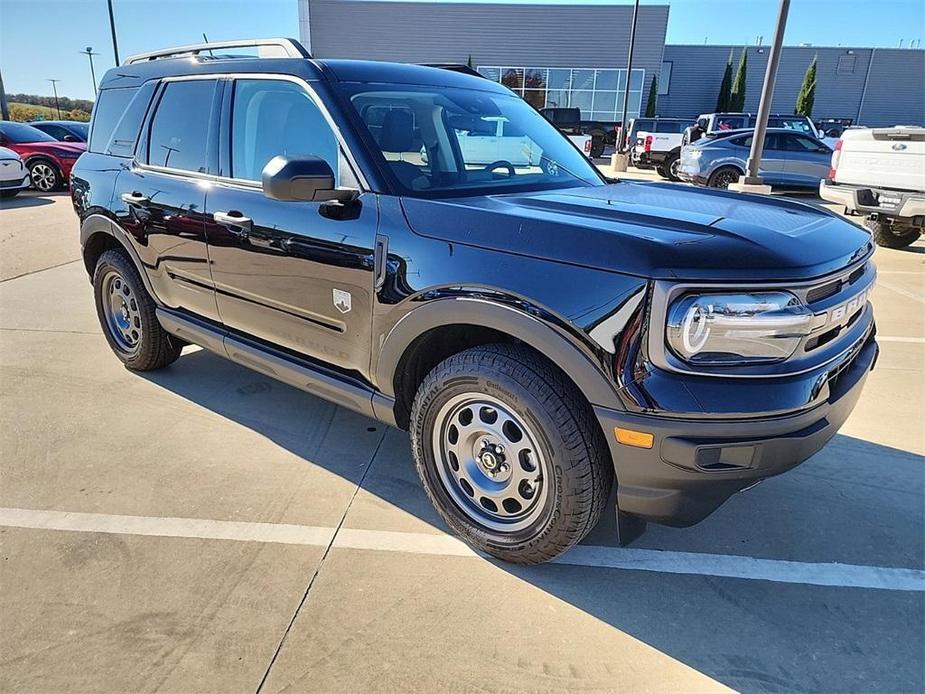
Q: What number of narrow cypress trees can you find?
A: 4